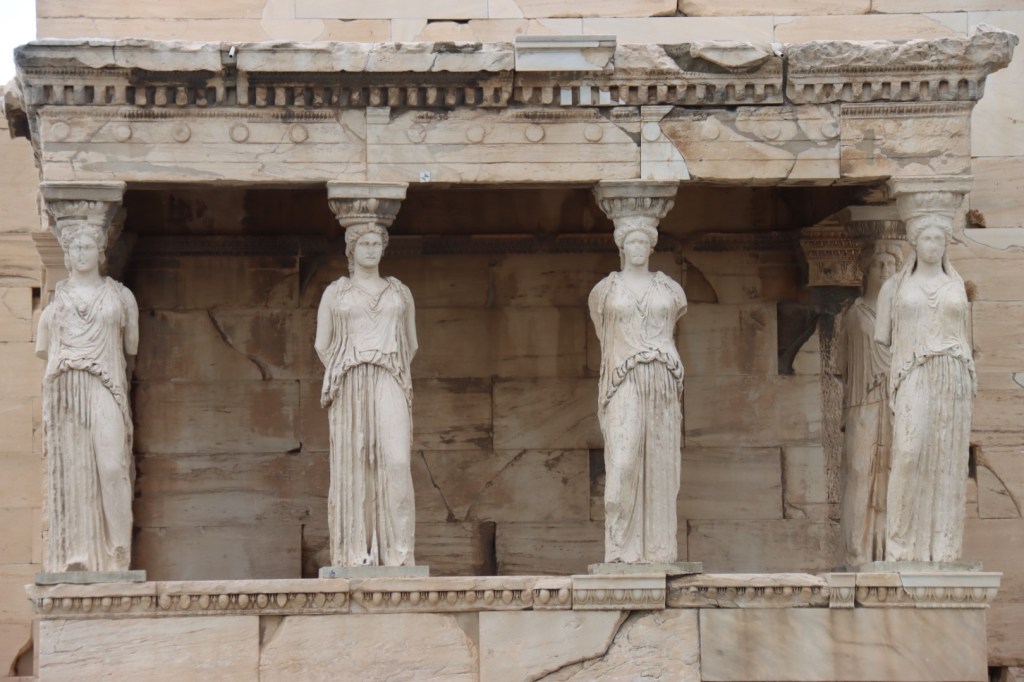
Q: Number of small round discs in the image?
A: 13